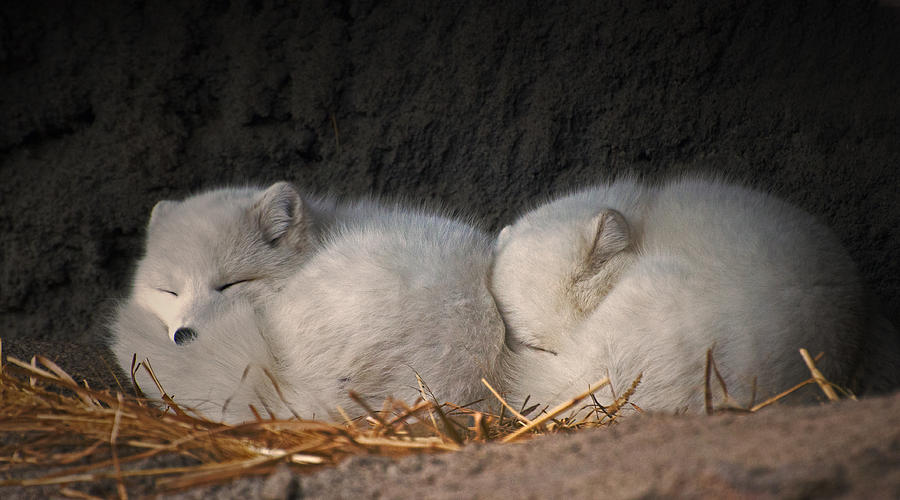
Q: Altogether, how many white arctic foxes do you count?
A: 2